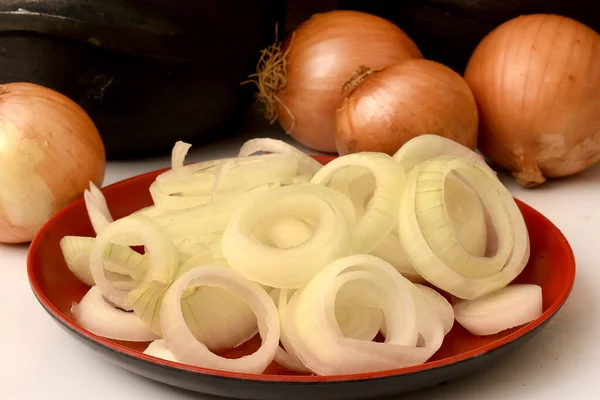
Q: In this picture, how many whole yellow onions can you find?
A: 4